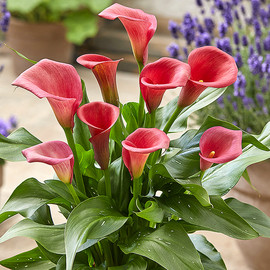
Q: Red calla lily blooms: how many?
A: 9